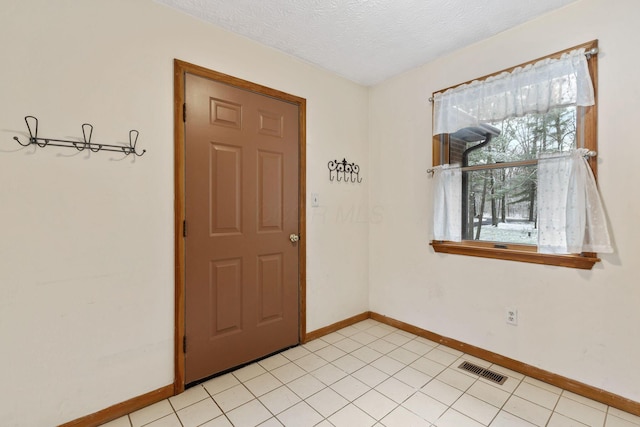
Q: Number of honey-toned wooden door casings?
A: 1